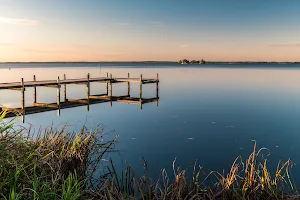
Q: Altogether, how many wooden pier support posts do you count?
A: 10